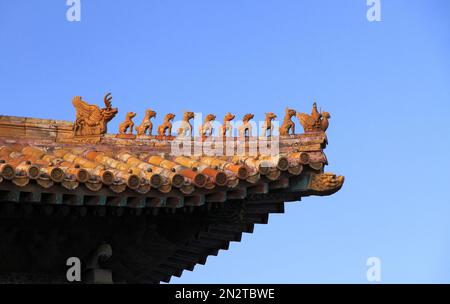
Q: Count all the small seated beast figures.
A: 9